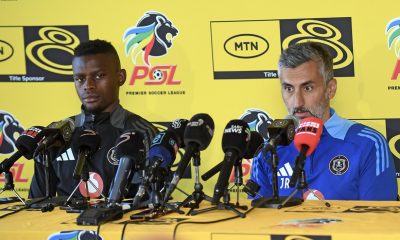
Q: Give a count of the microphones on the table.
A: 11